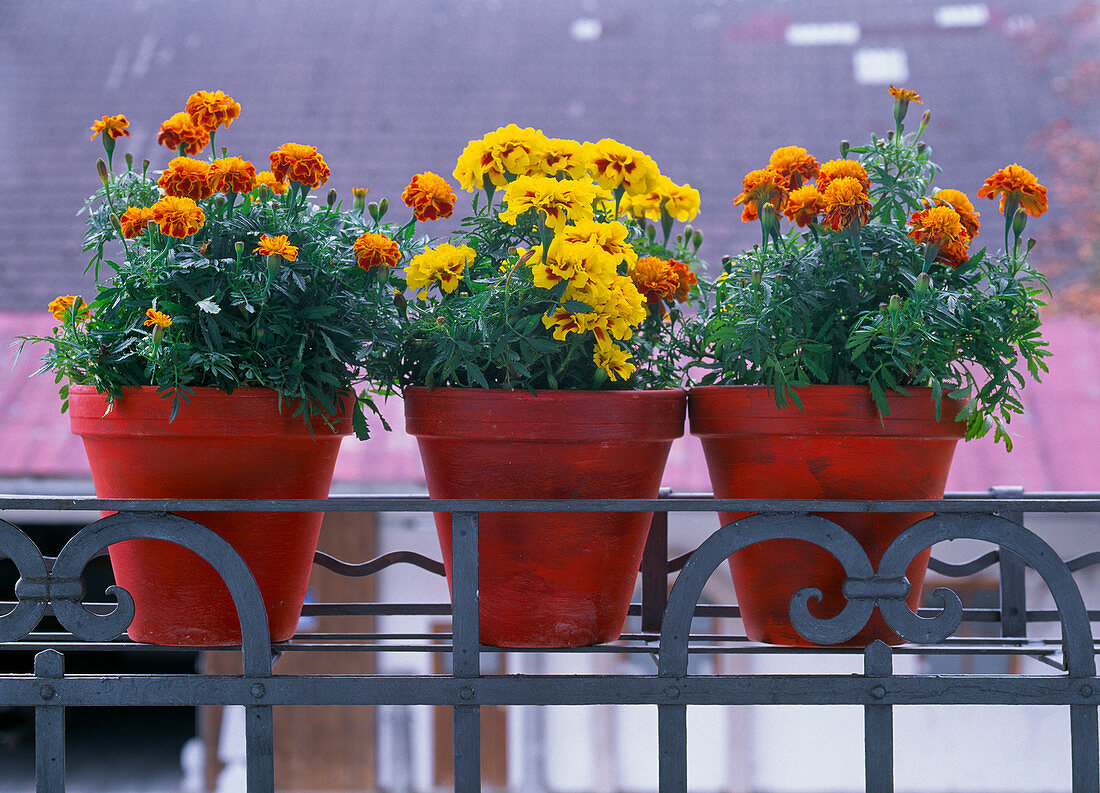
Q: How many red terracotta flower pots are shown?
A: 3